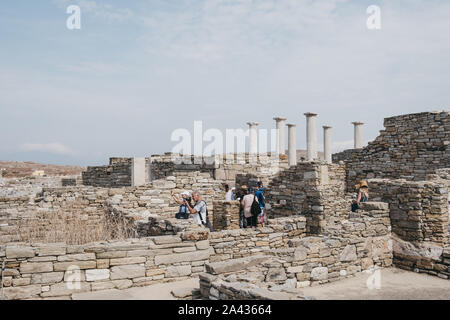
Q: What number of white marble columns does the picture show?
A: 6